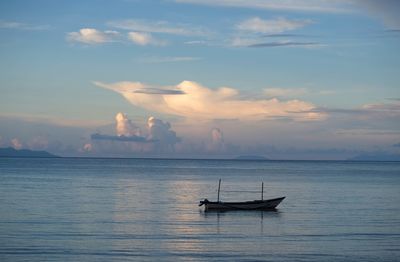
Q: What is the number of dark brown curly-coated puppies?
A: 0